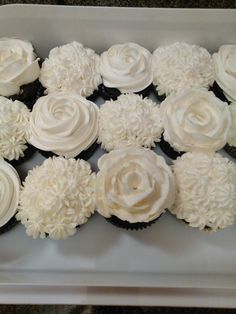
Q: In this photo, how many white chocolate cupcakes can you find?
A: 14